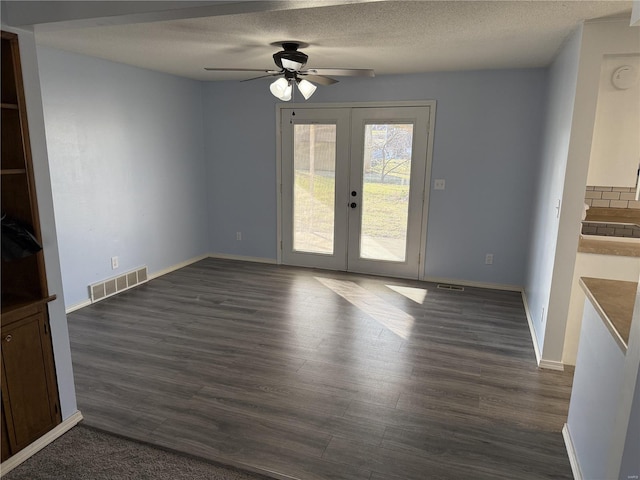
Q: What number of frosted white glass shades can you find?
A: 3